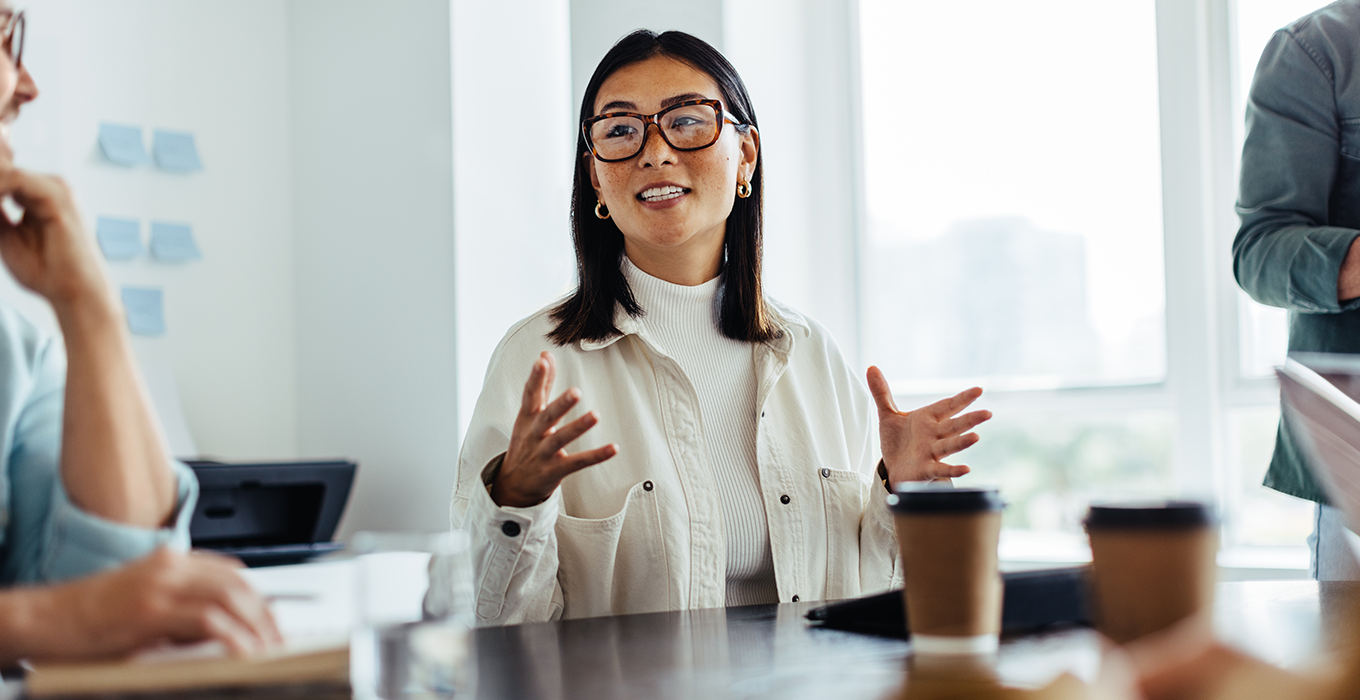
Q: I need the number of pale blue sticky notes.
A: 5